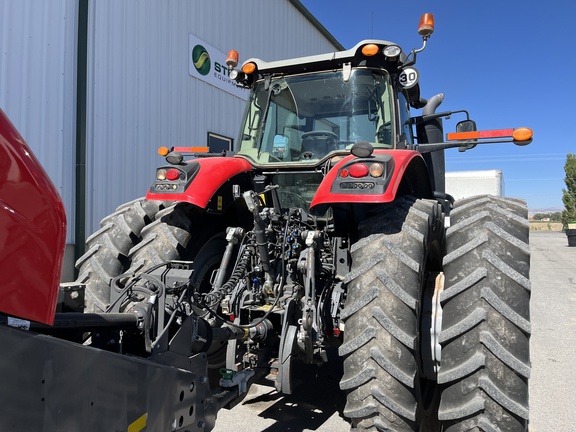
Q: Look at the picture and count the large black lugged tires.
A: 4